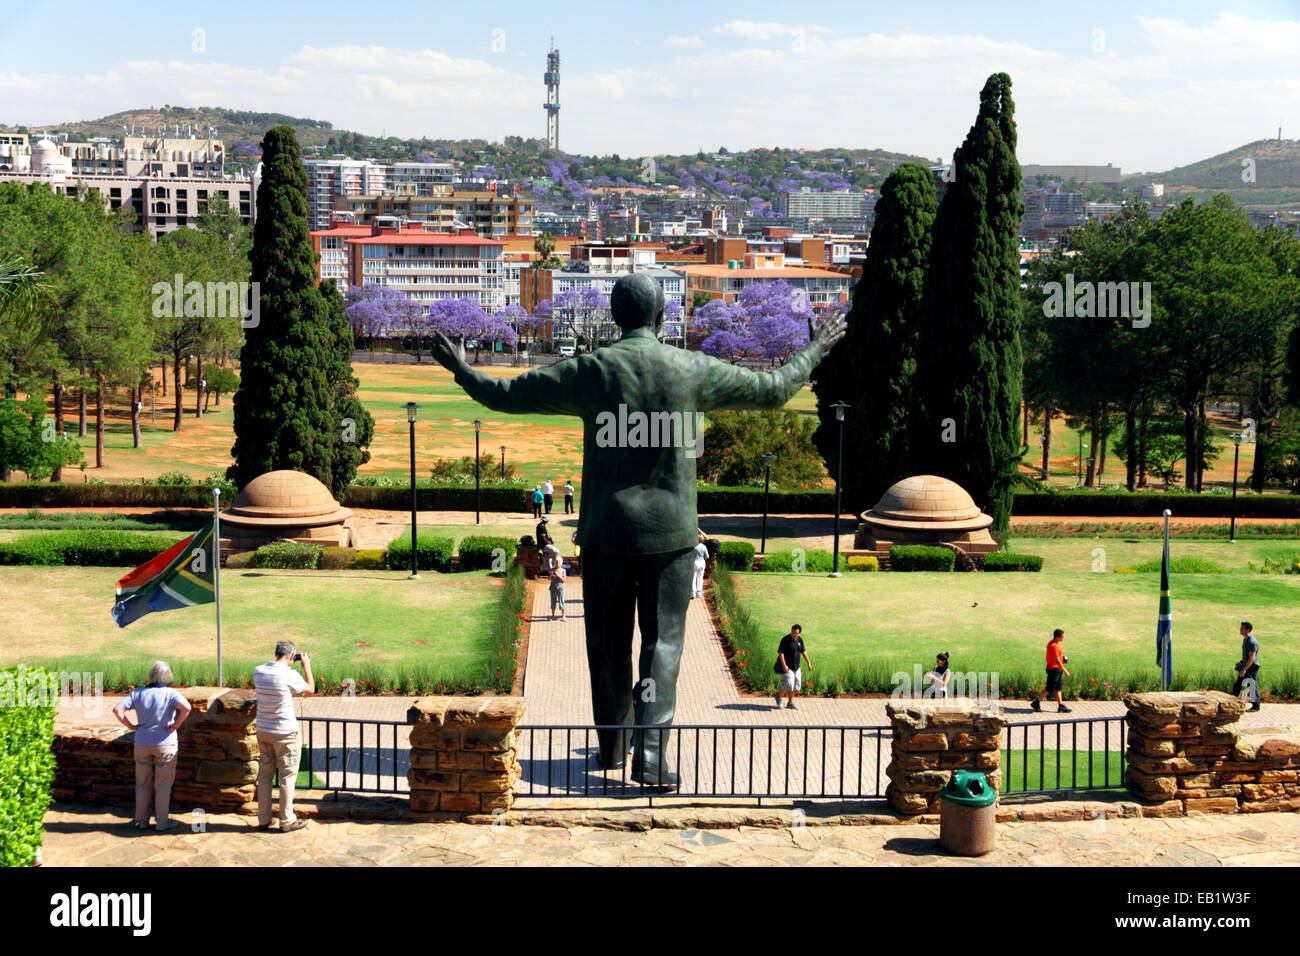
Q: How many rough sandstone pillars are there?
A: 4